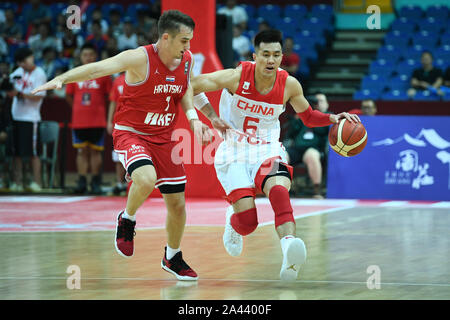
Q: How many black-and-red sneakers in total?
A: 2